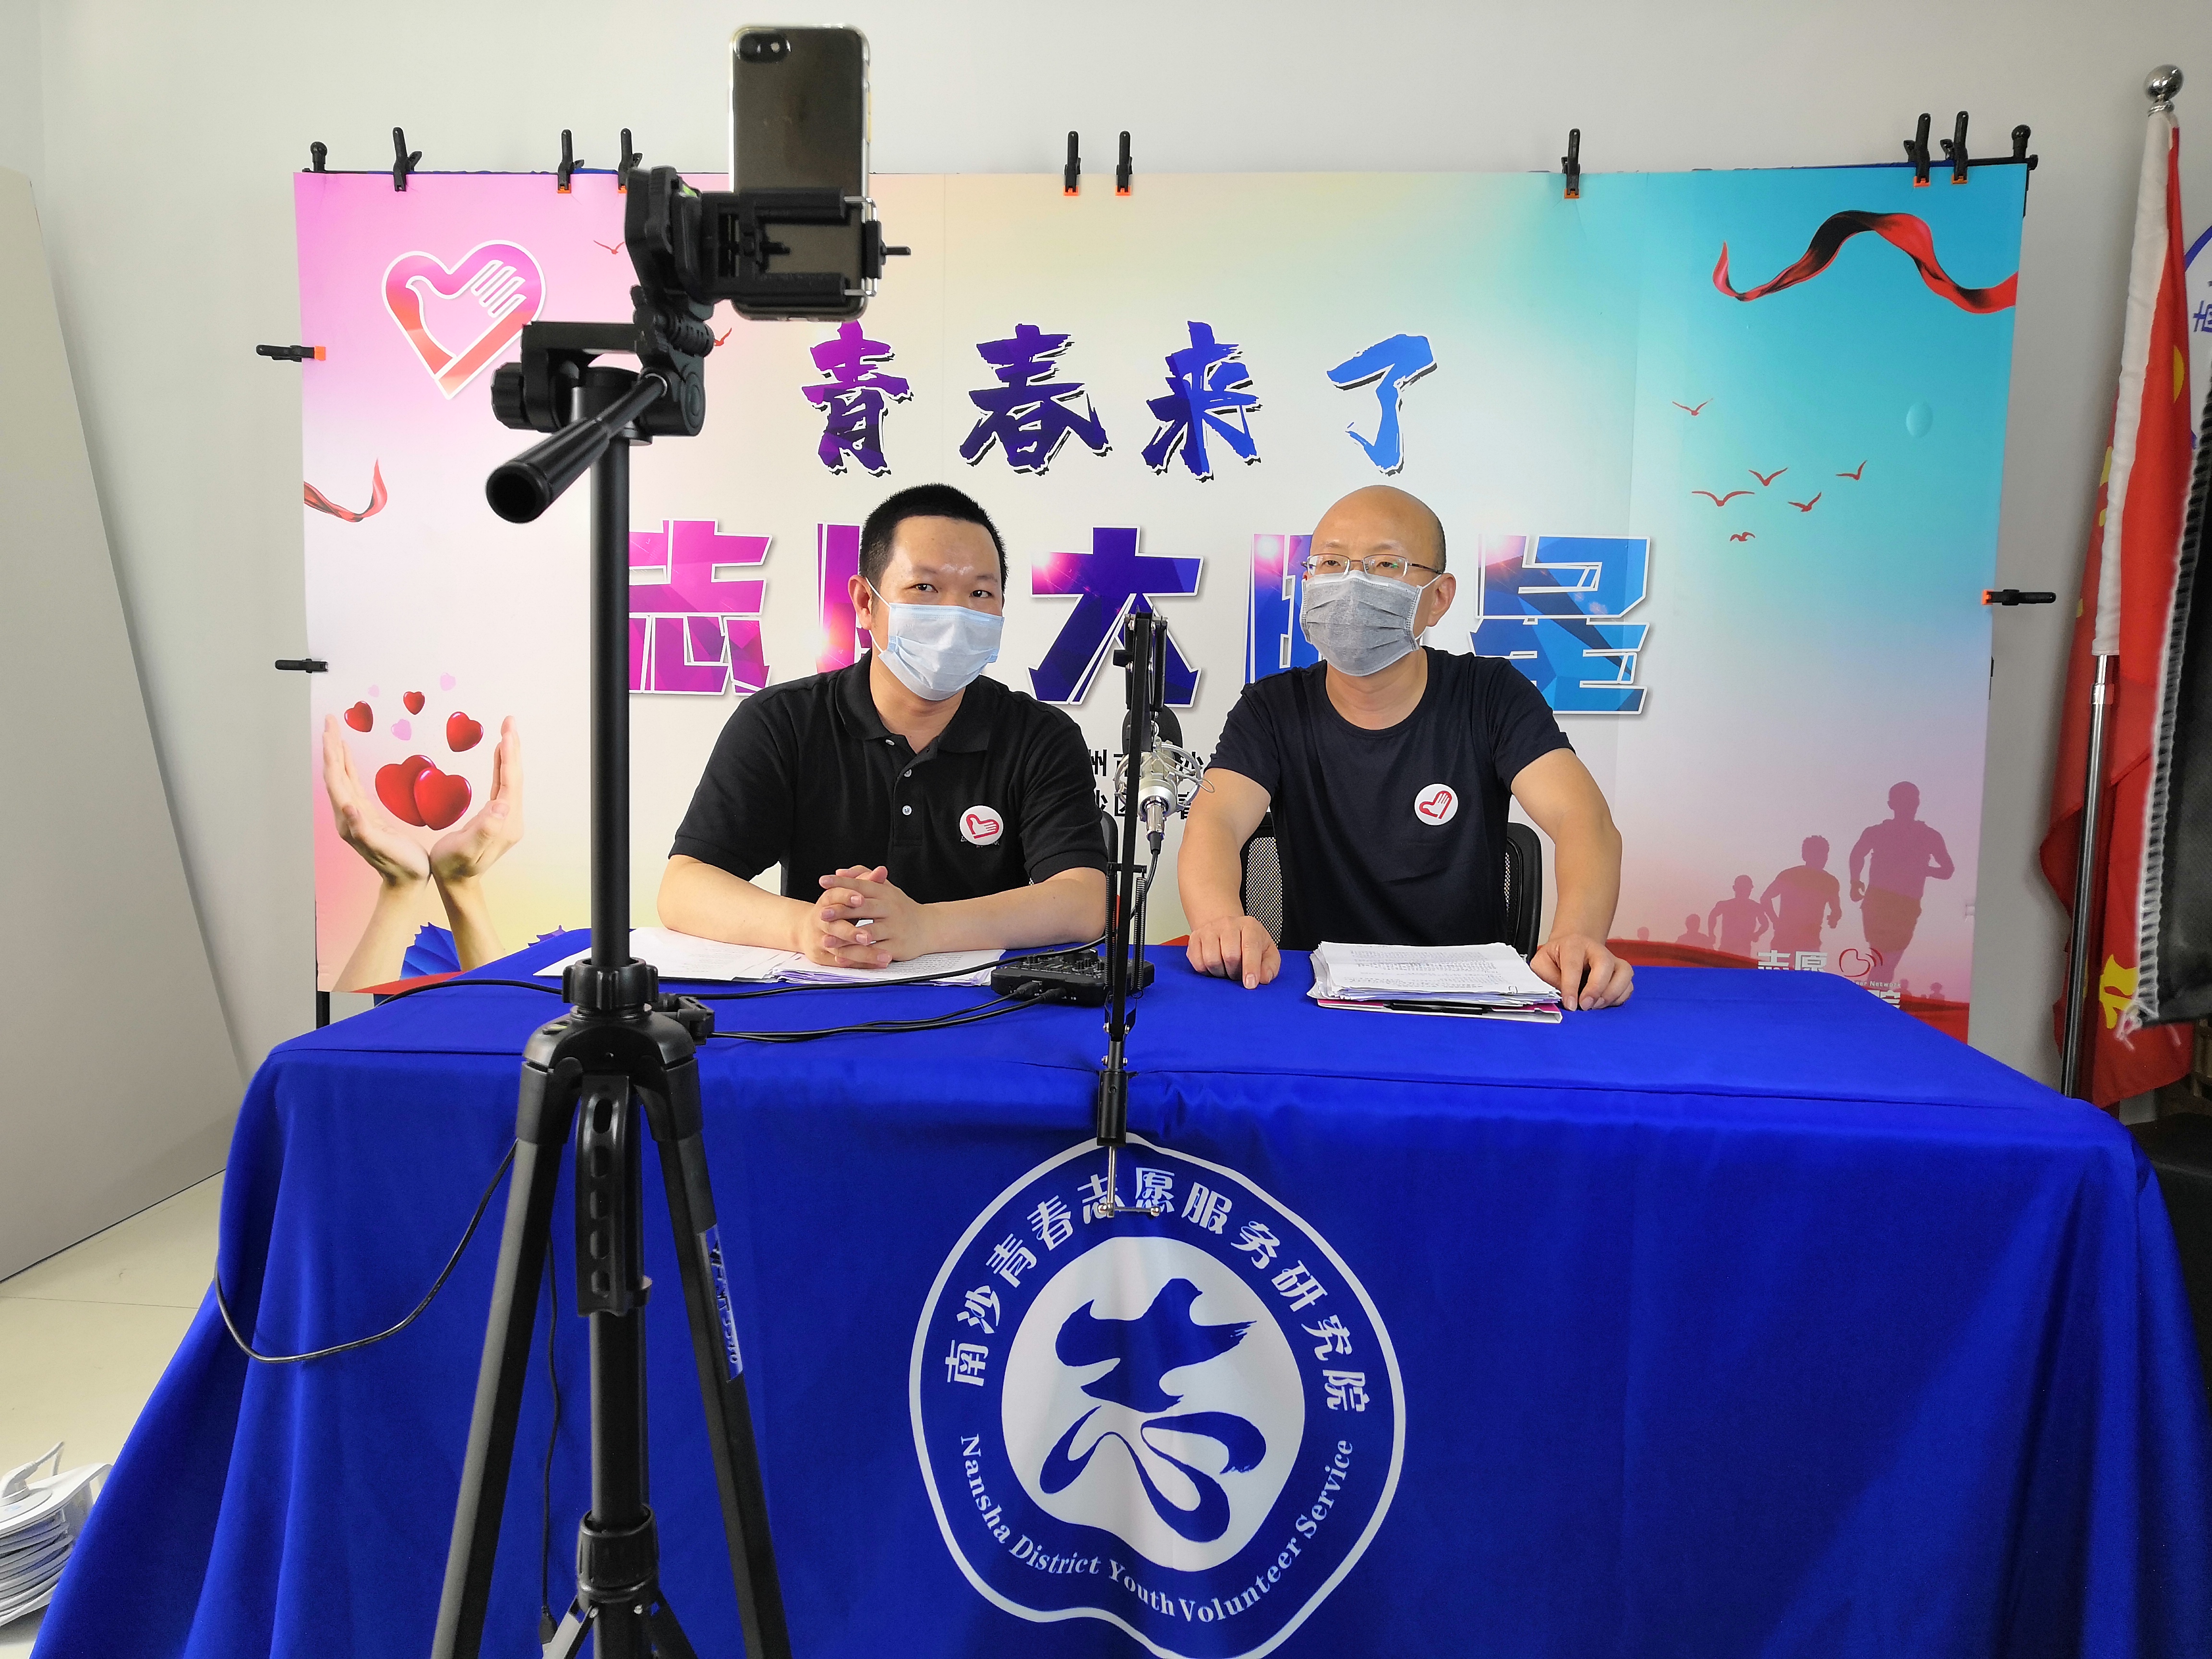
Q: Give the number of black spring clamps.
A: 11